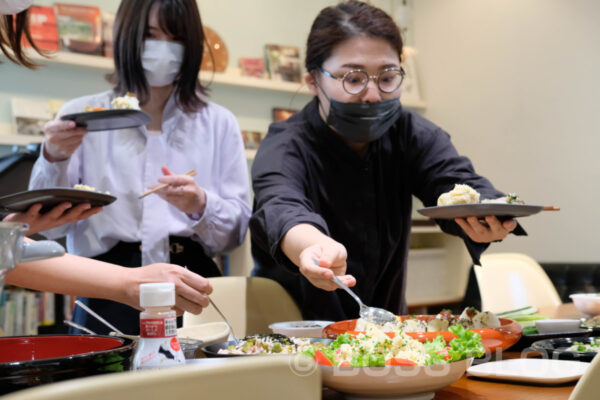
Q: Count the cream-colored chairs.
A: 4